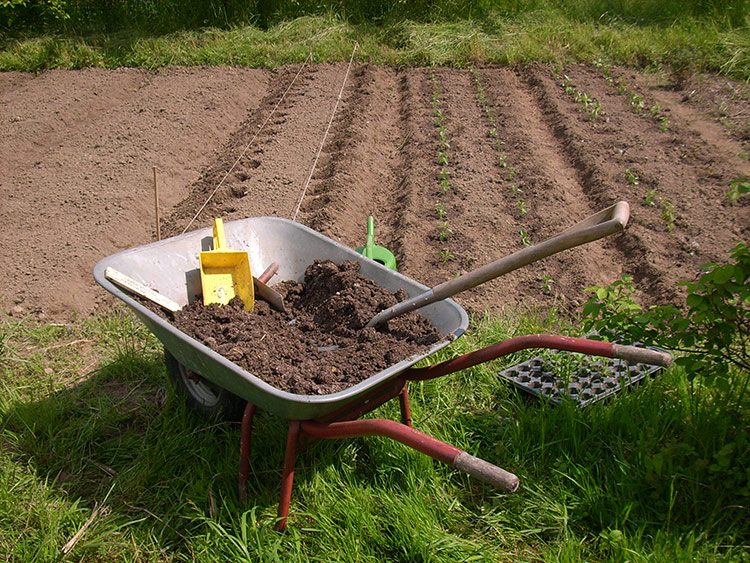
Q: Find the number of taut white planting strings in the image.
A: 2